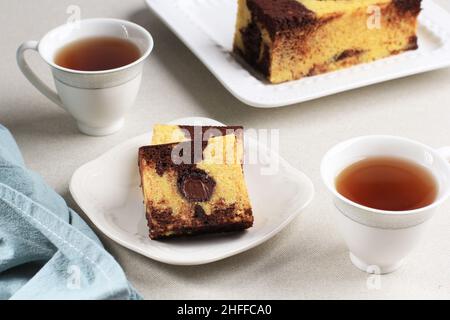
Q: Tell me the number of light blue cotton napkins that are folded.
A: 1